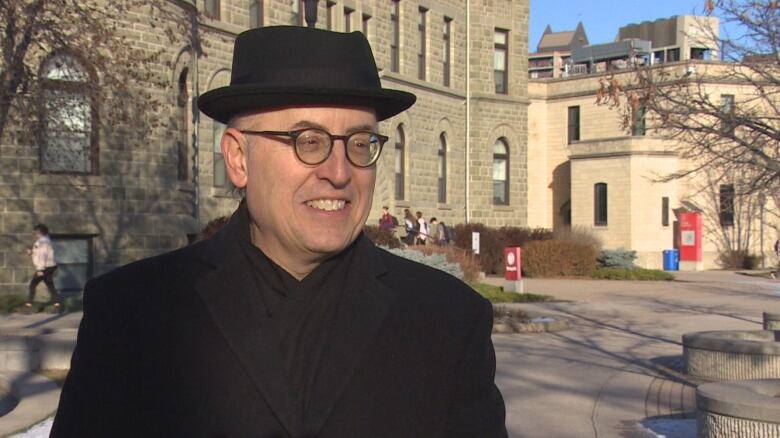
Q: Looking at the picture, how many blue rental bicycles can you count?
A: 0